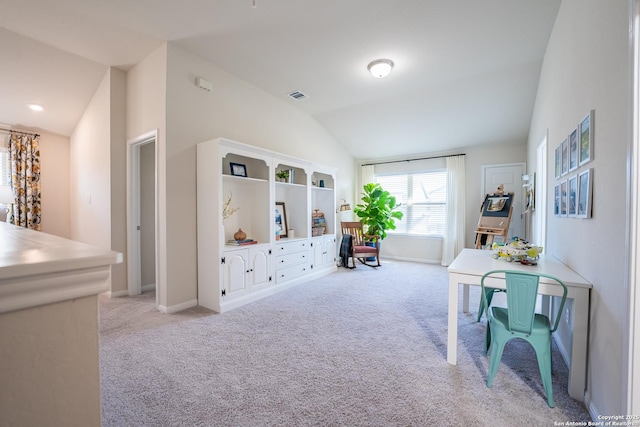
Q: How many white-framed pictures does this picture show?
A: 8